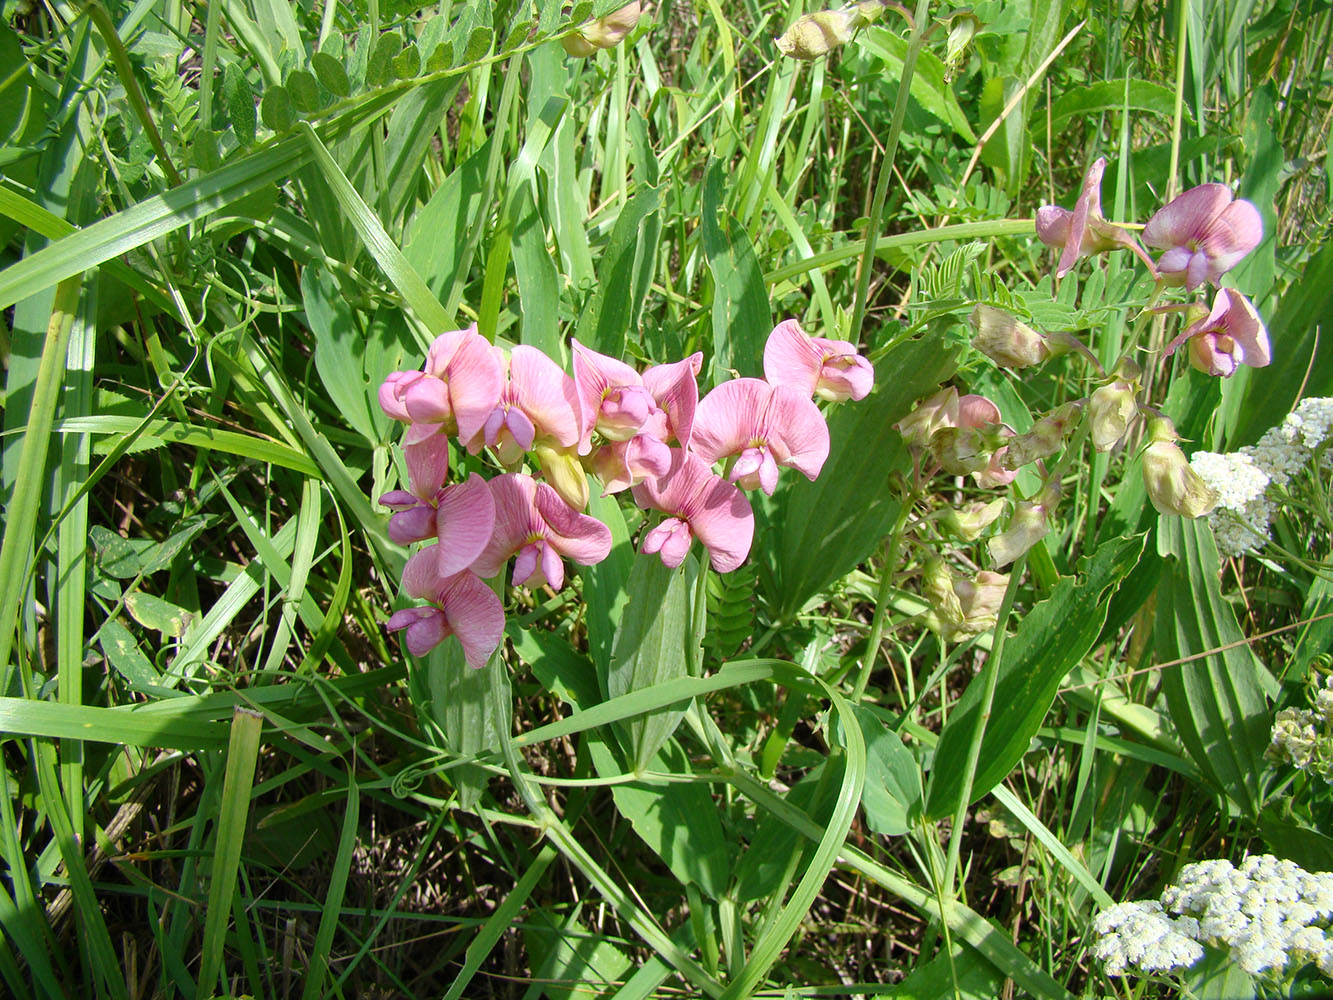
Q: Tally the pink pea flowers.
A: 14